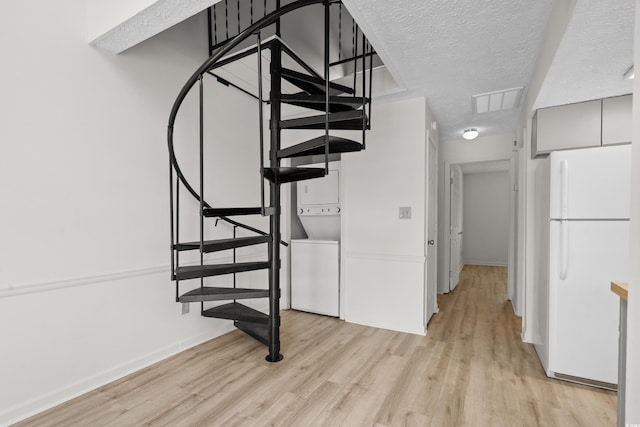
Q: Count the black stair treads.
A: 11